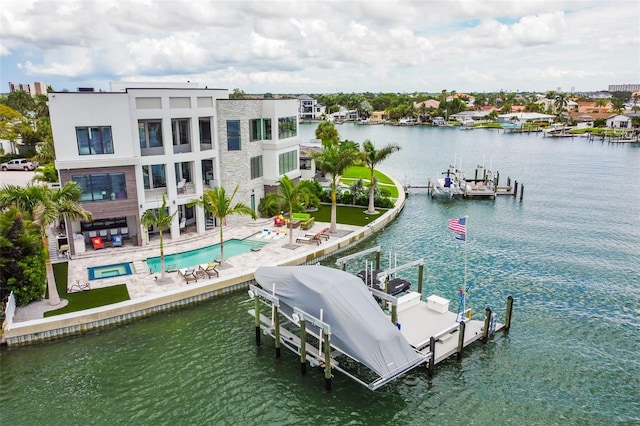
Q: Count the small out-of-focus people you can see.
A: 0